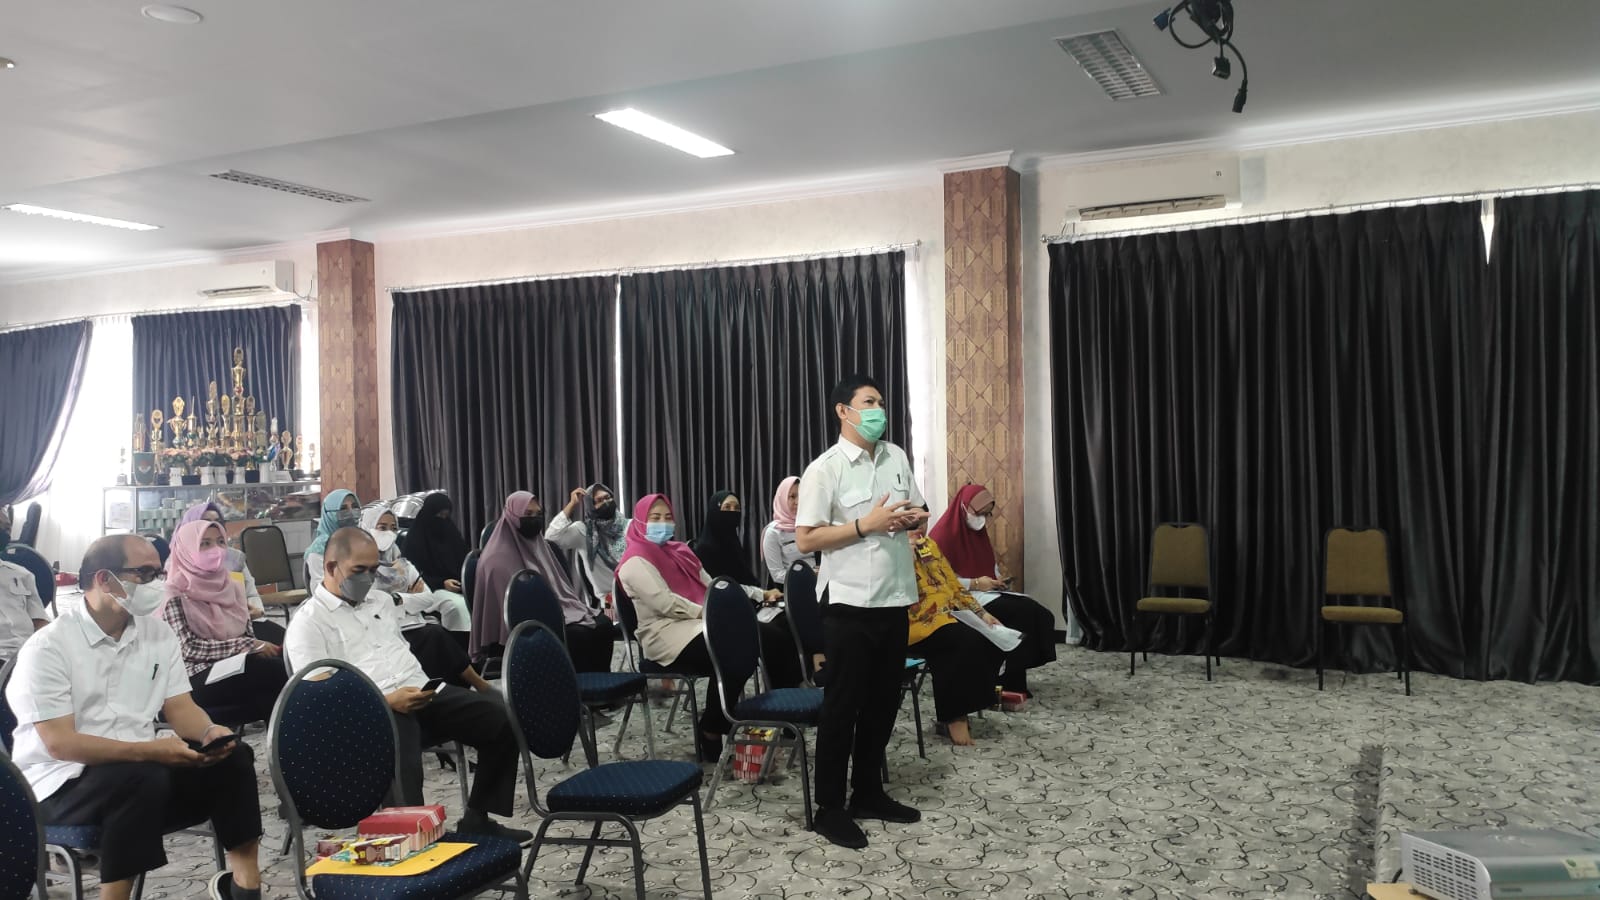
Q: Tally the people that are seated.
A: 15